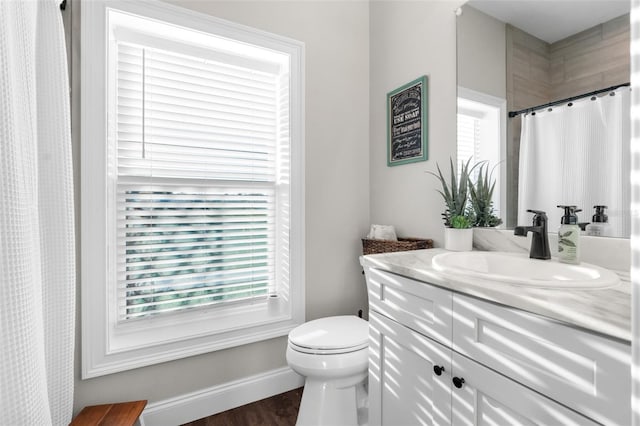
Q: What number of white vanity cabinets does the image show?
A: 1